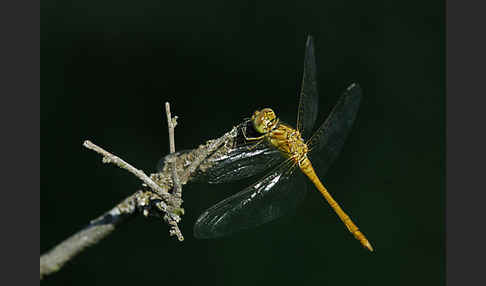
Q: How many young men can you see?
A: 0